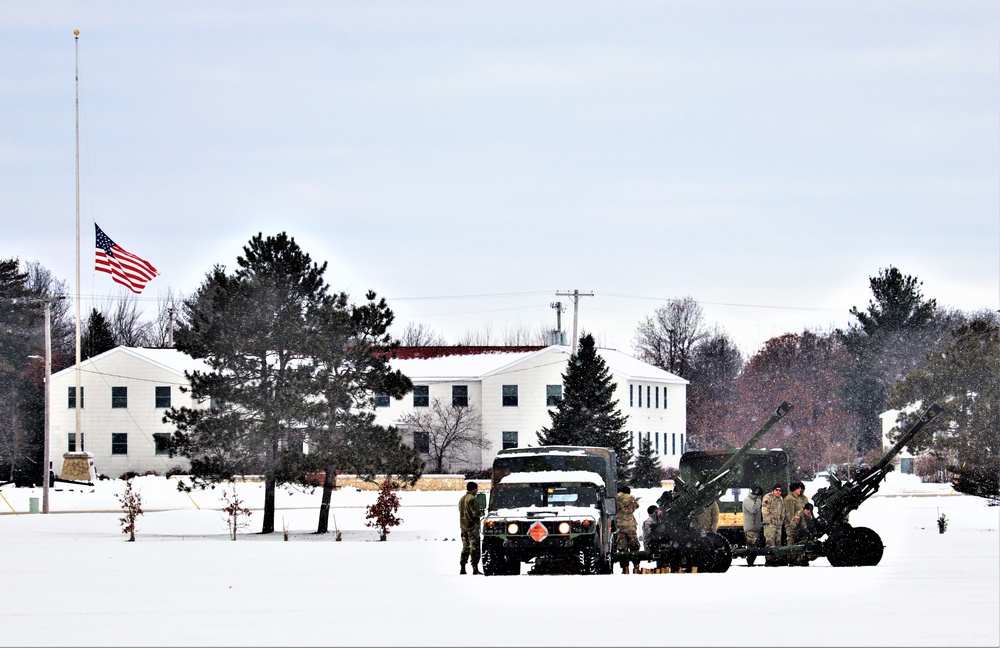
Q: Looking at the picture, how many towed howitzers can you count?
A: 2